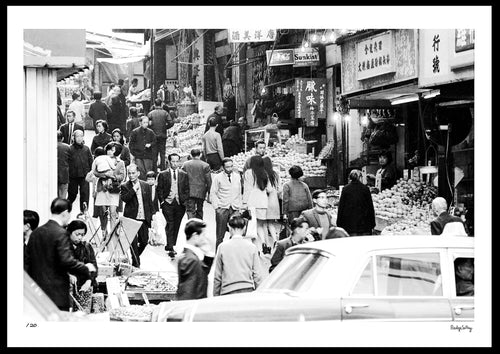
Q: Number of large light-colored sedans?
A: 1